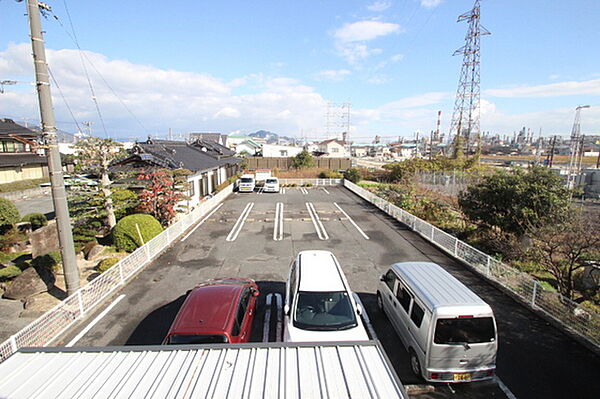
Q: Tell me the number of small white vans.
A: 2